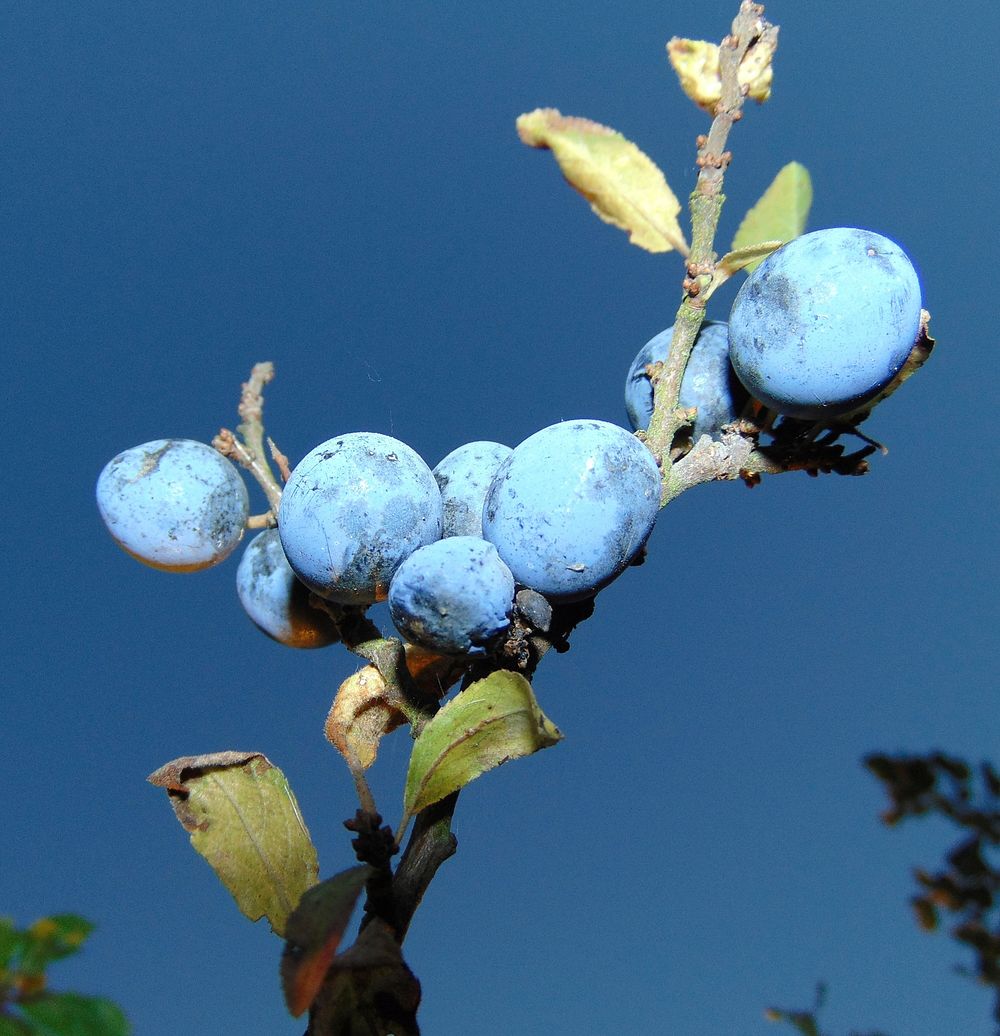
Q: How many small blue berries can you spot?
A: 8